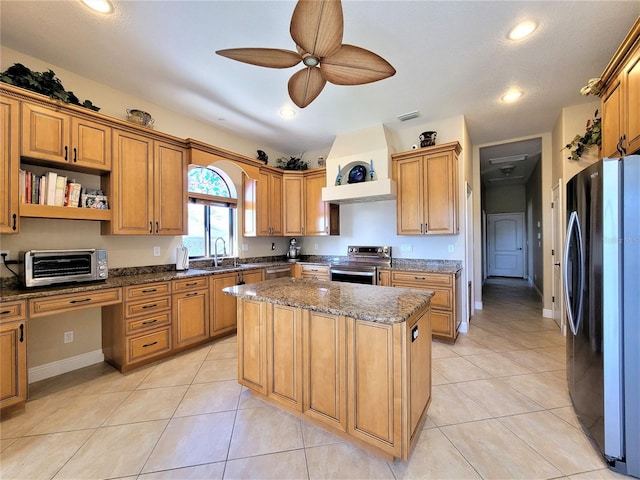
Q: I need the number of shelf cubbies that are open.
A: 1